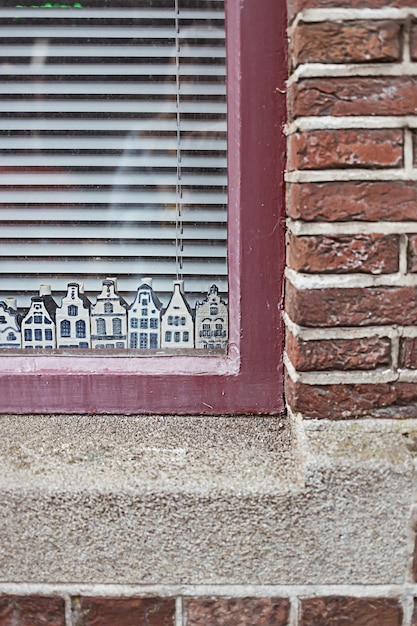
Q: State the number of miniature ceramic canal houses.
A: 7